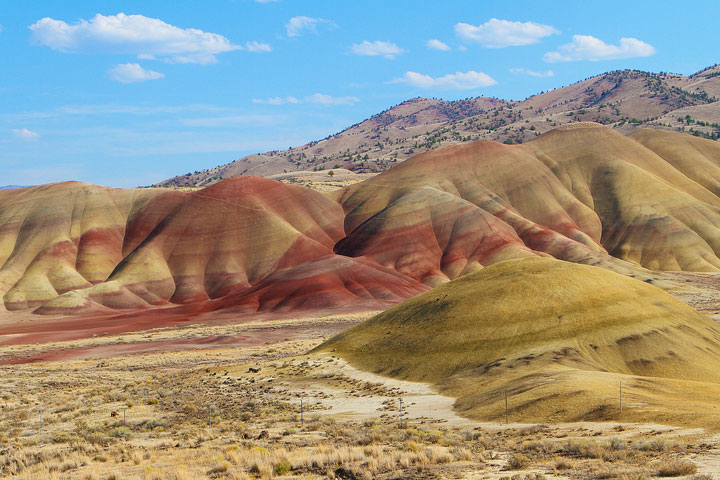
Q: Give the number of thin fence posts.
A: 7